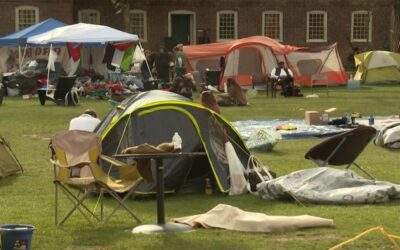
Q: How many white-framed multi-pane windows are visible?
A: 7